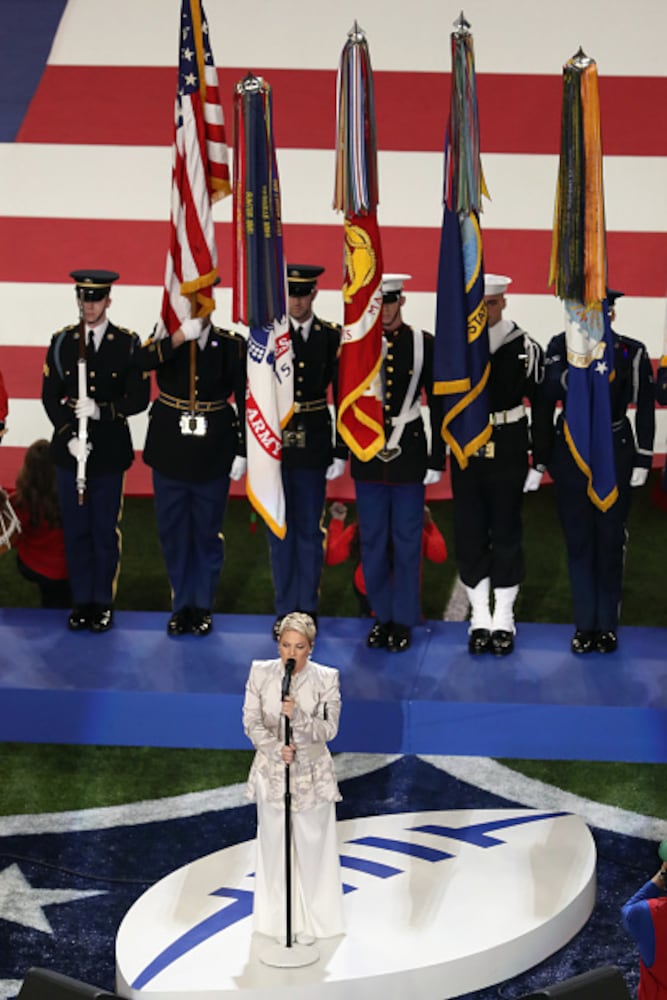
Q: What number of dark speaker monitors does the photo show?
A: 2